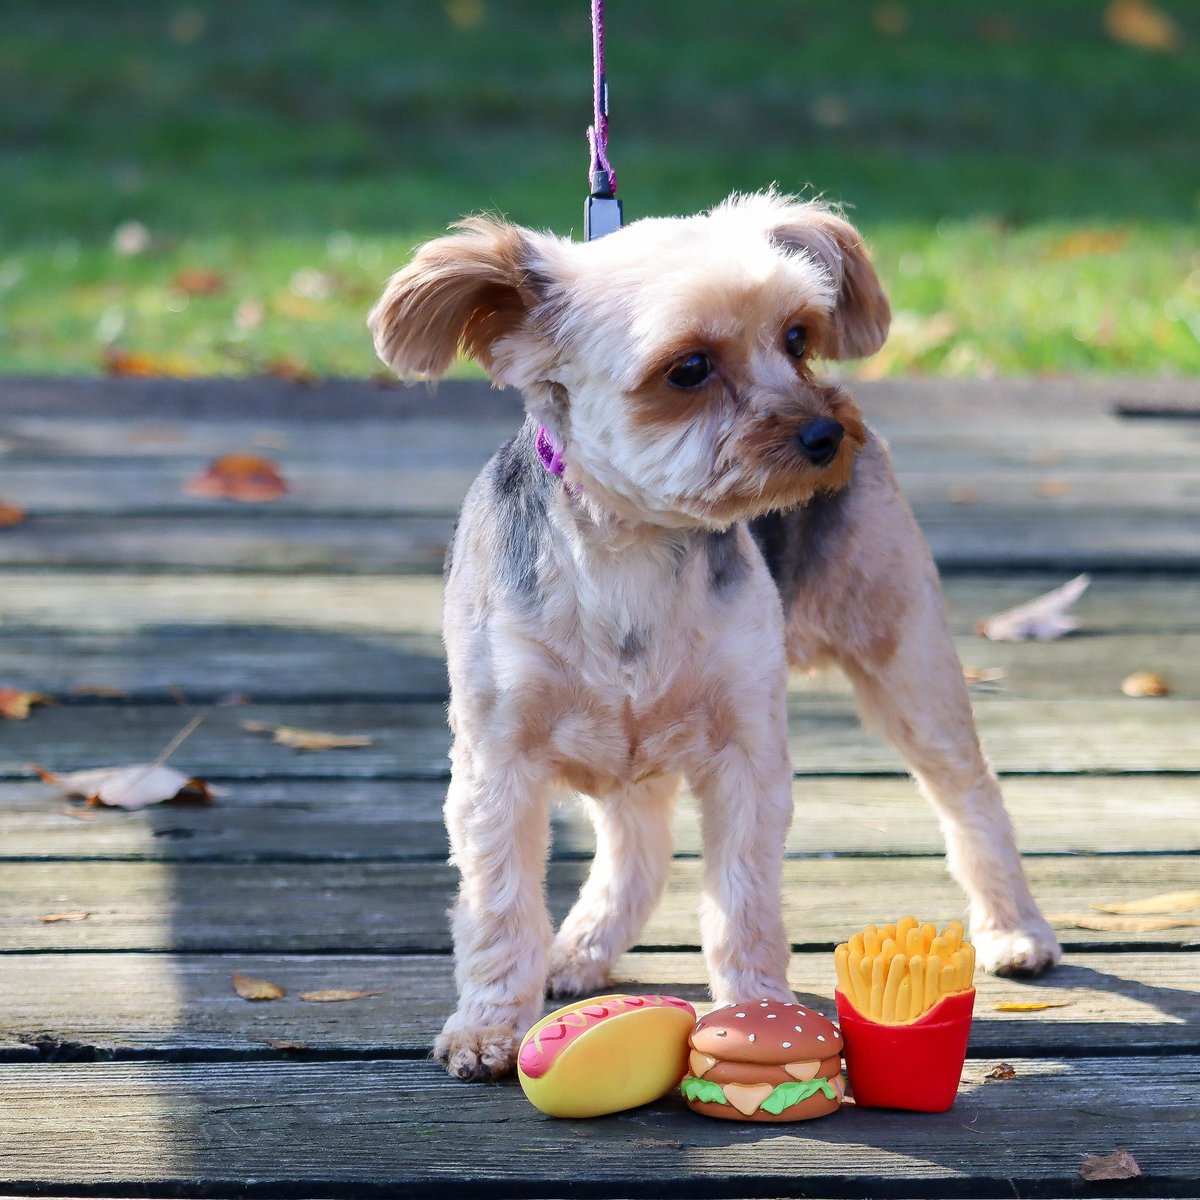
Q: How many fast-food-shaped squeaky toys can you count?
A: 3